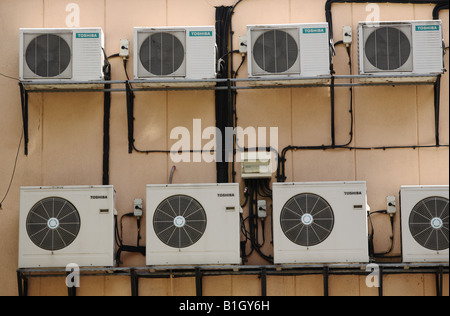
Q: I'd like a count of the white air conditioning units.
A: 8